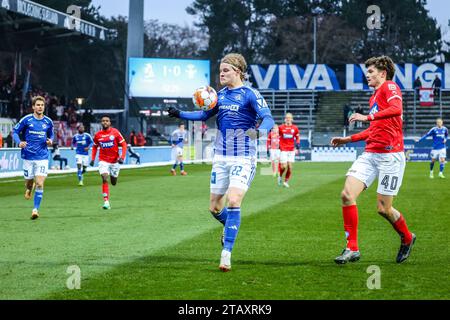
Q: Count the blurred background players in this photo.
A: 7